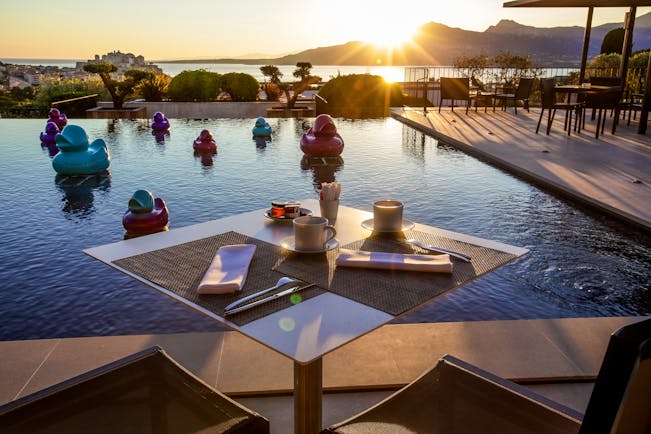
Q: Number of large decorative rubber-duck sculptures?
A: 8